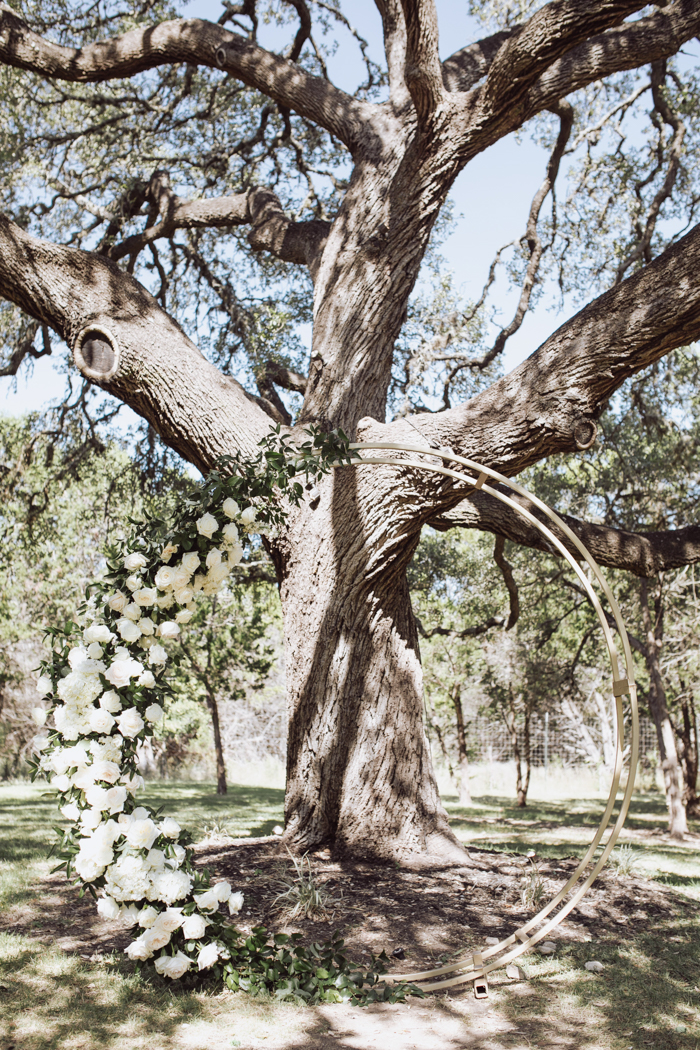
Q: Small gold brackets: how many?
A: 4